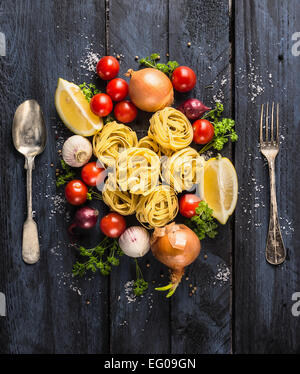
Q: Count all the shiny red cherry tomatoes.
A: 10